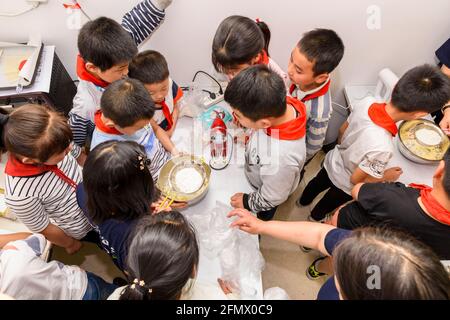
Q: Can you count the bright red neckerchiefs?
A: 9